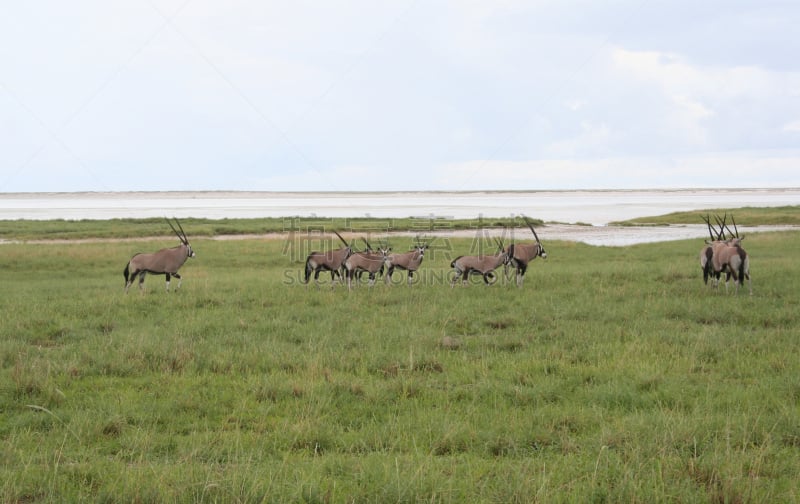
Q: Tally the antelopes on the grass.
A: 10